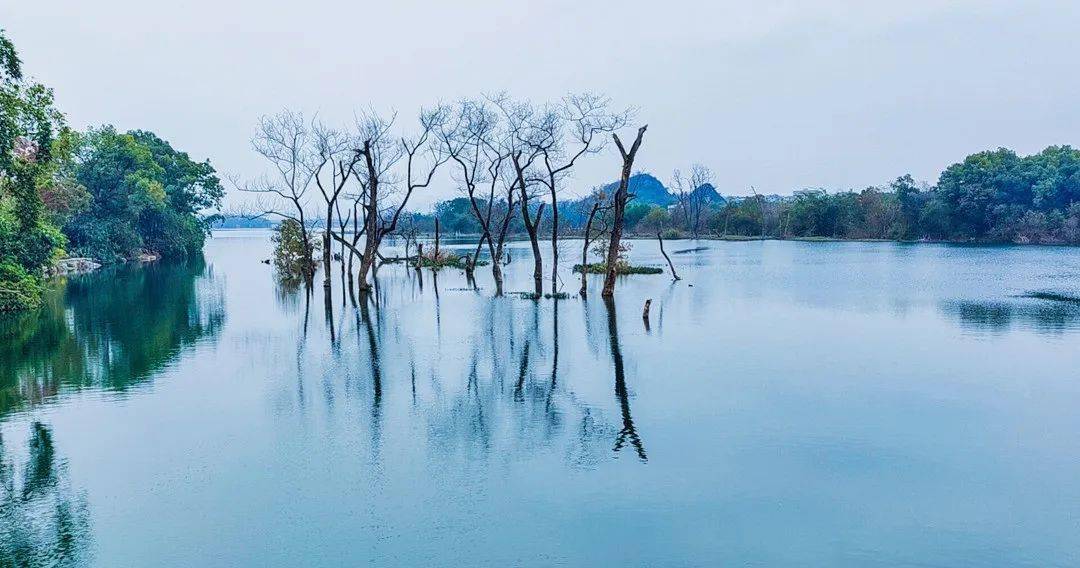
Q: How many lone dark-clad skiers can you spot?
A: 0